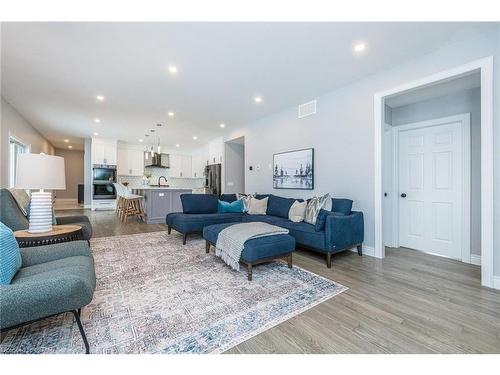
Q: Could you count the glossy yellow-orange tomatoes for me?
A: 0